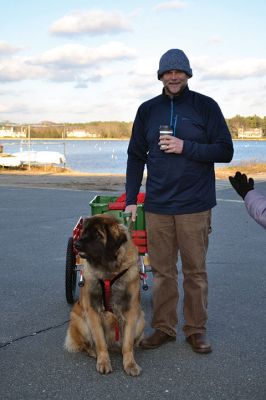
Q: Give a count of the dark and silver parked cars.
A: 0